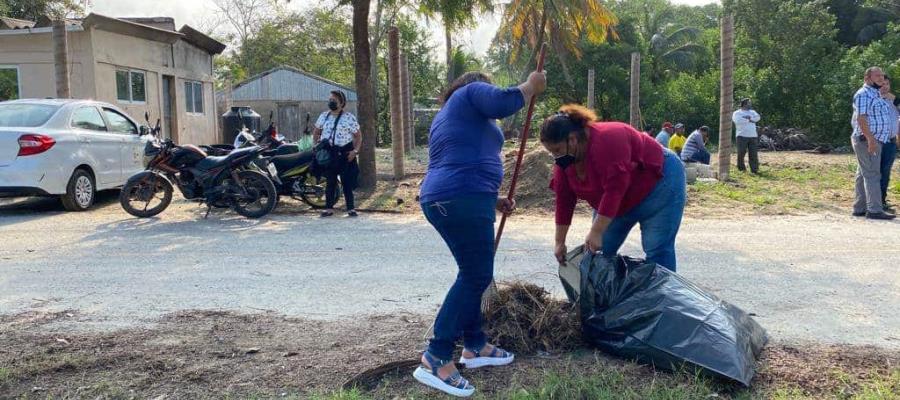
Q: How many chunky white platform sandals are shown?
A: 2